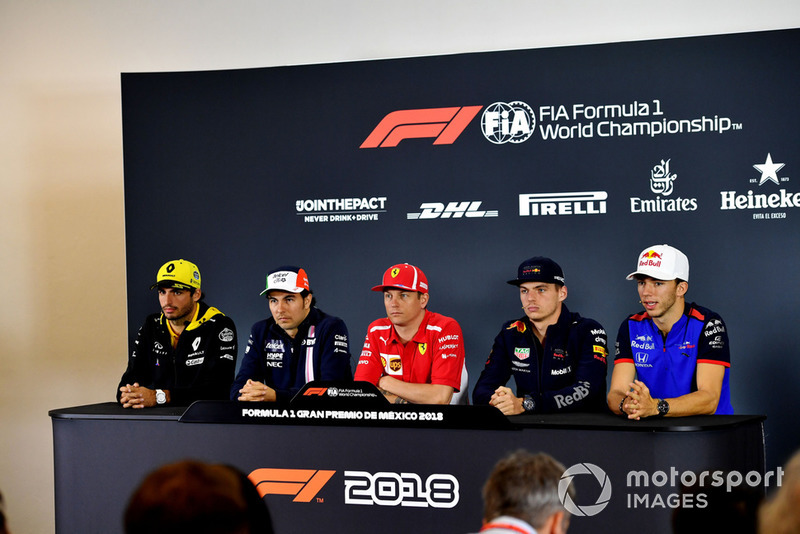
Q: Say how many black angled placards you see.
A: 2